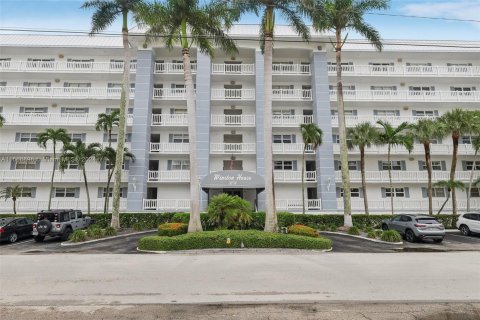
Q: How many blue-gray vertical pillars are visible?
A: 4